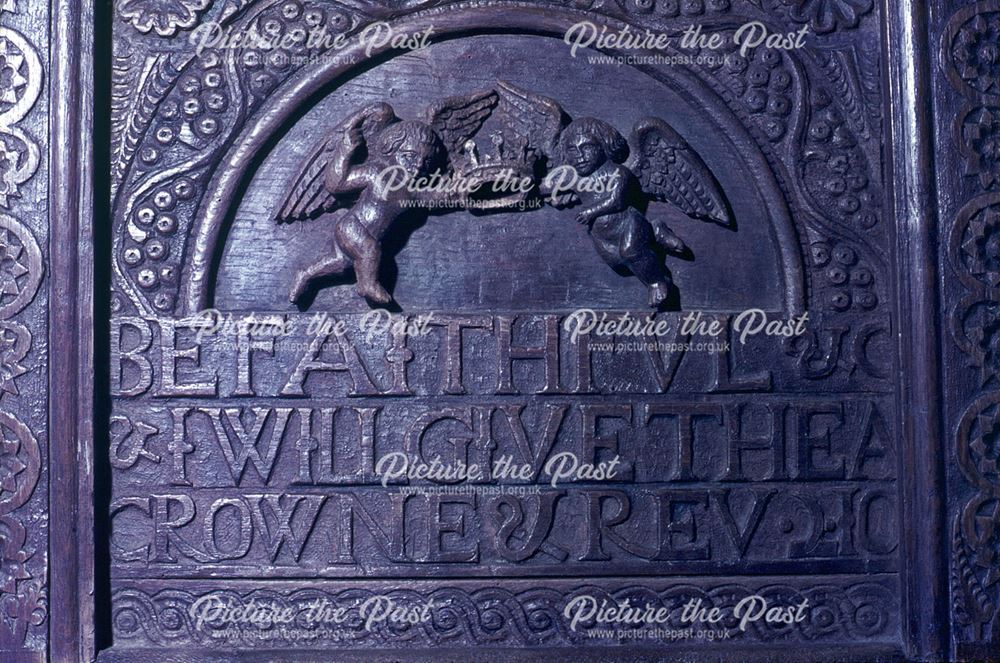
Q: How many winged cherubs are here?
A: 2